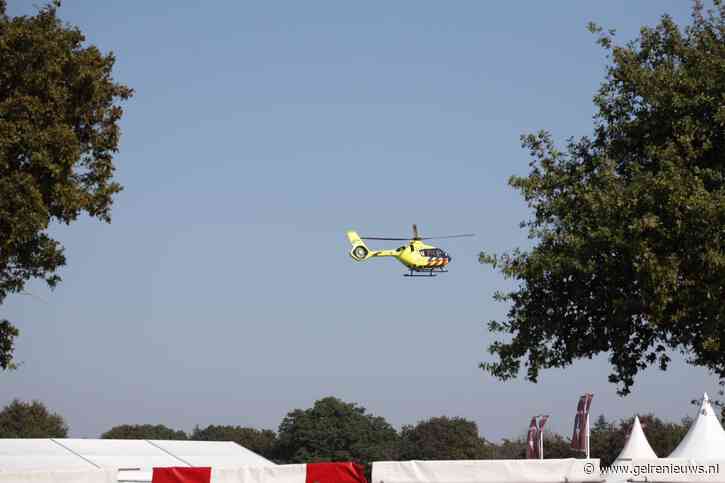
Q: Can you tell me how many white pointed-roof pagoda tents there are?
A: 2